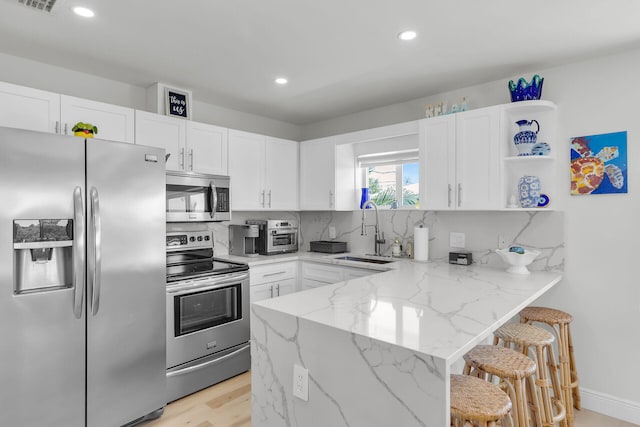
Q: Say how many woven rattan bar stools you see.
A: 4